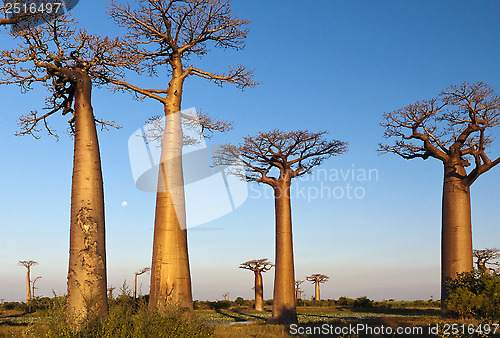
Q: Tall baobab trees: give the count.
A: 4